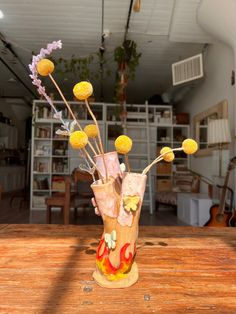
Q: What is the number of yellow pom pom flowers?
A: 7